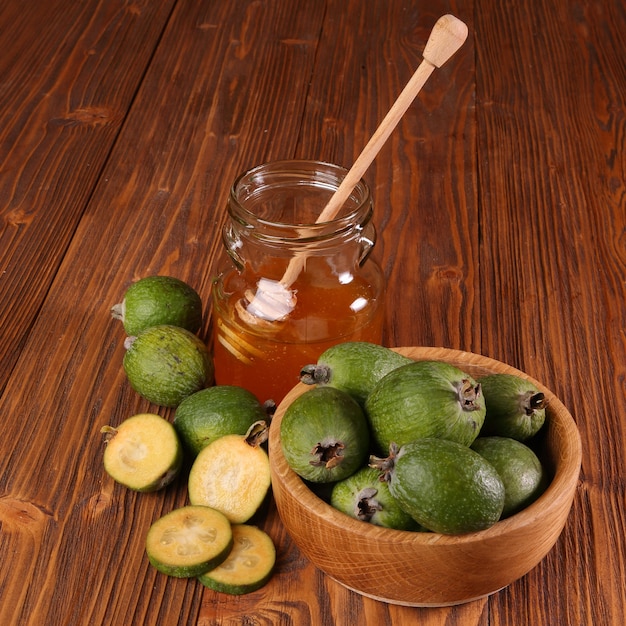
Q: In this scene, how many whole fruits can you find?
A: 10